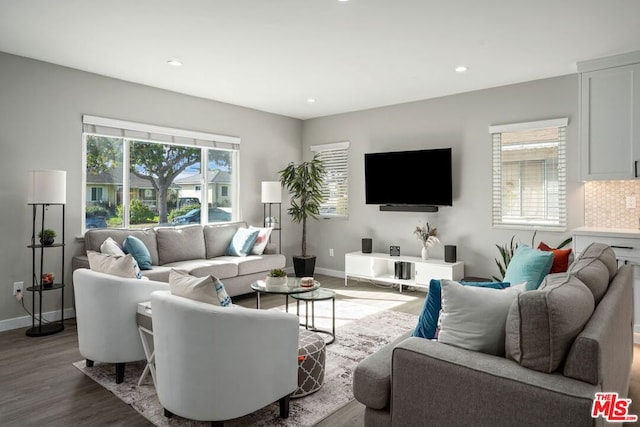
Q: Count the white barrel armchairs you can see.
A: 2